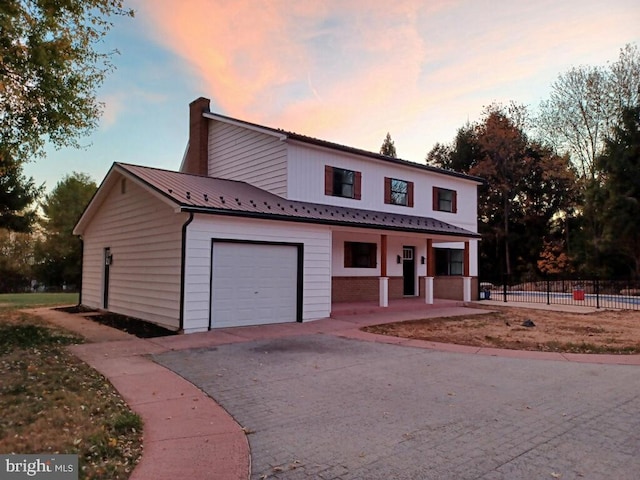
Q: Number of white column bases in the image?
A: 3